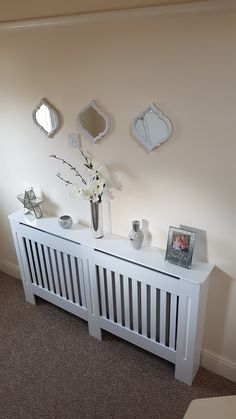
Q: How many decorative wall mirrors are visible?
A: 3